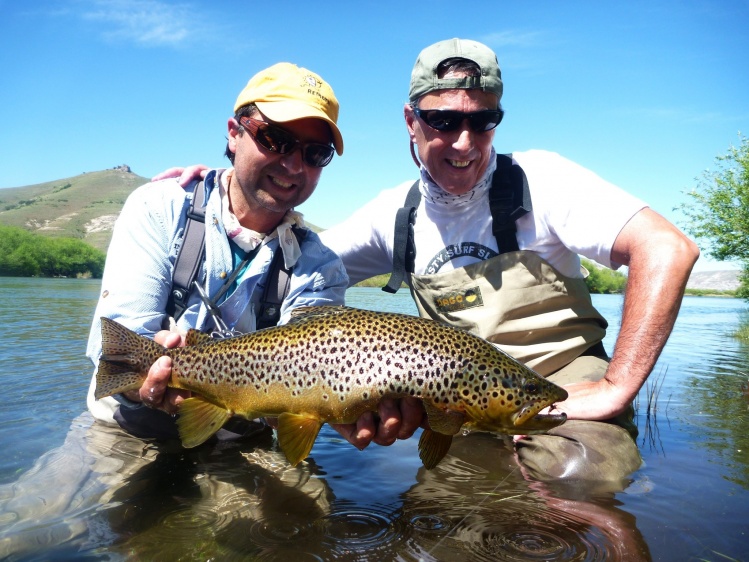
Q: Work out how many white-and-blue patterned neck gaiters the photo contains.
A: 1